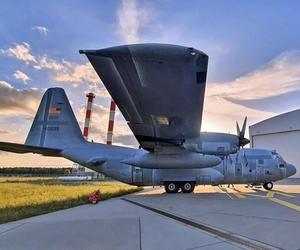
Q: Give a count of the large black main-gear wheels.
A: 2